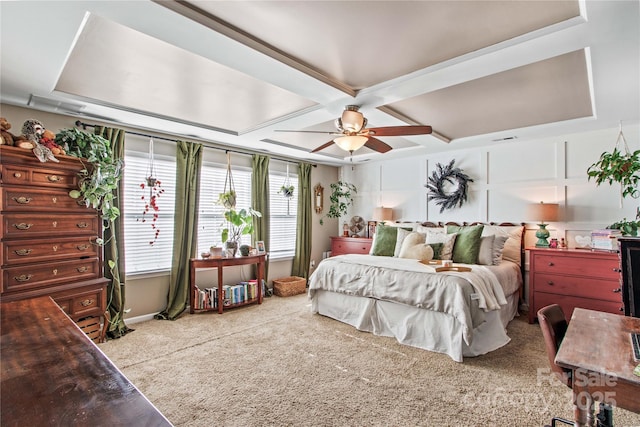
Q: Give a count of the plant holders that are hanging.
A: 5